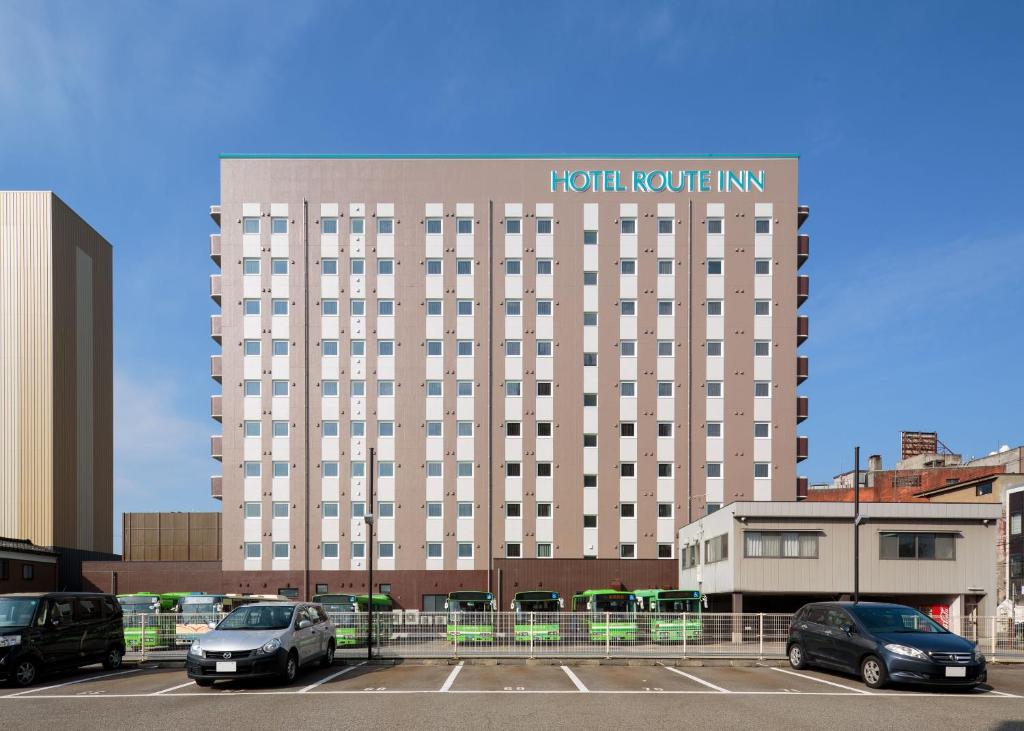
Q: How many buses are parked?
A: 7